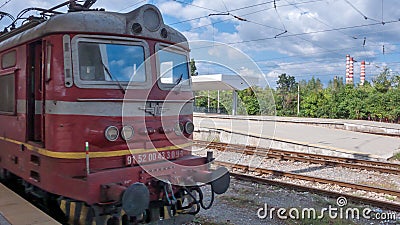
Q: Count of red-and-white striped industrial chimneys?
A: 3